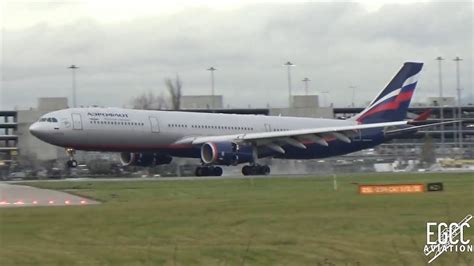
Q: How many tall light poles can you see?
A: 6